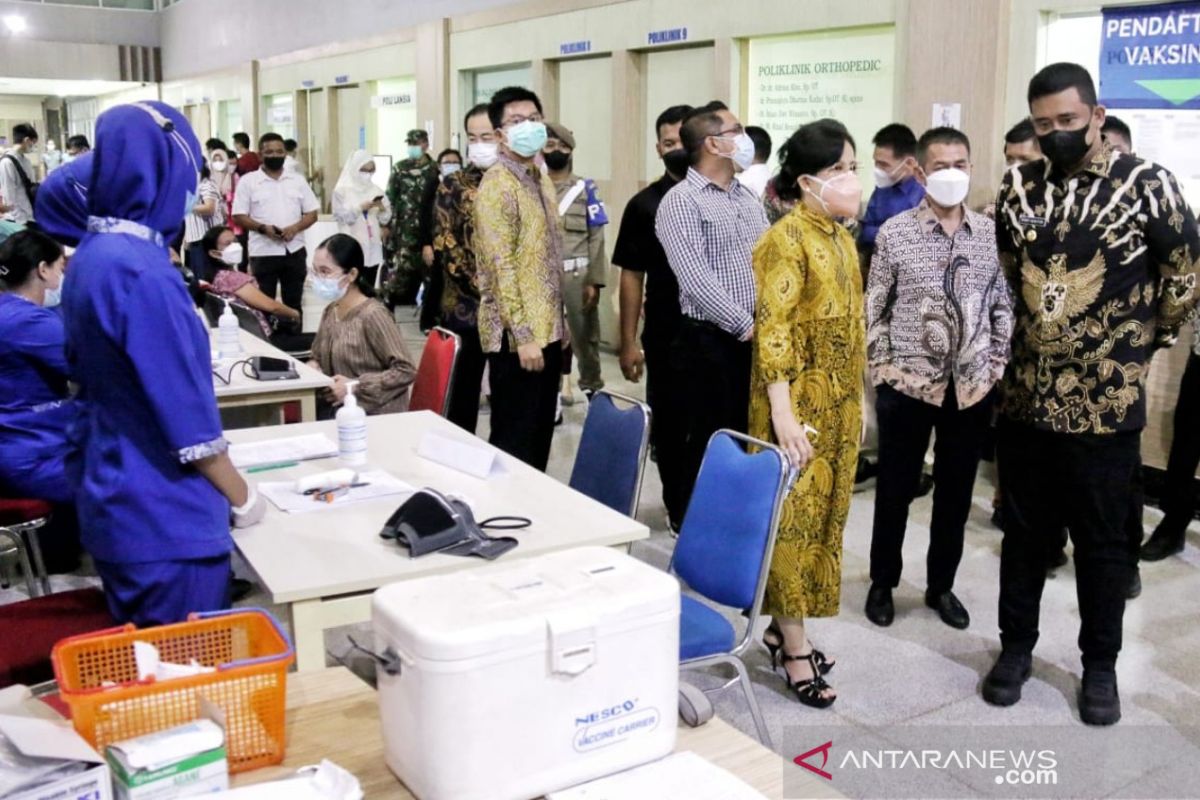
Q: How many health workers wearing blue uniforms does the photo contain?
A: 3